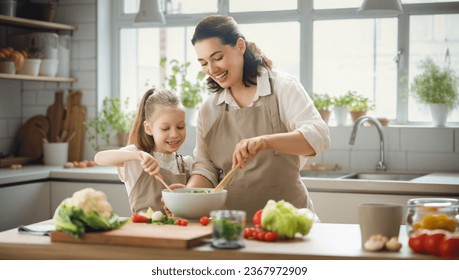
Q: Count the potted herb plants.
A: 6